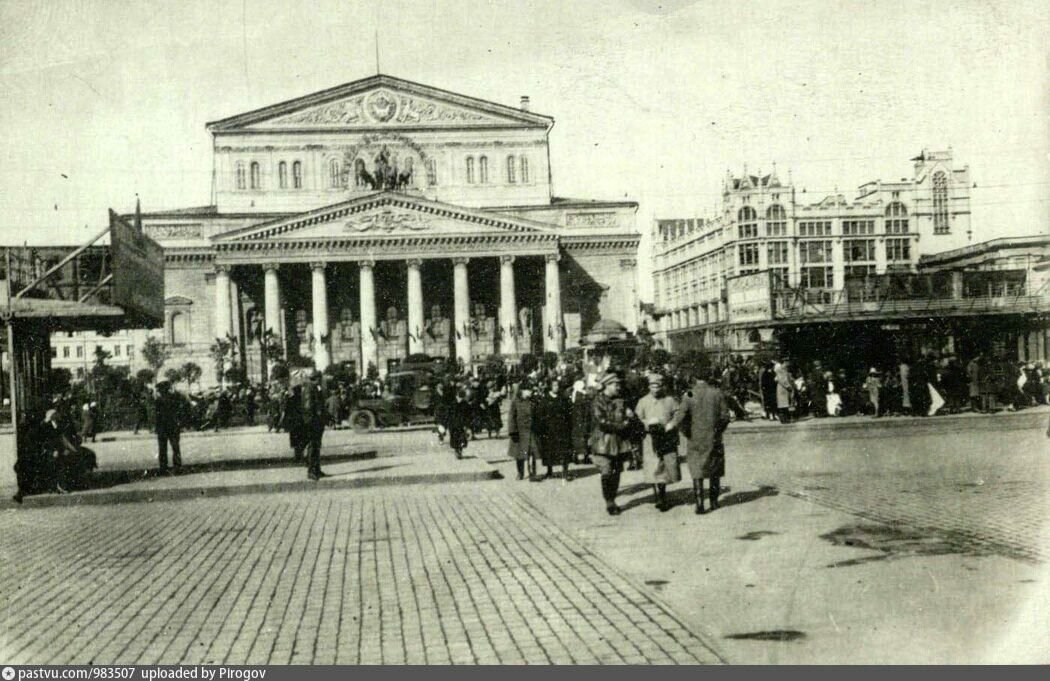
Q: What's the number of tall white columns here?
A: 8